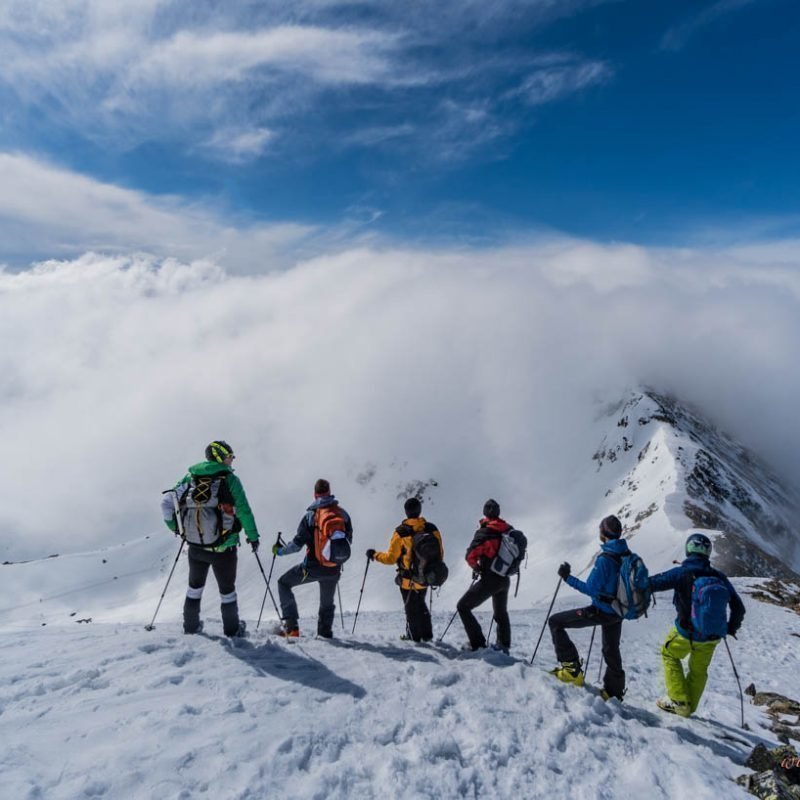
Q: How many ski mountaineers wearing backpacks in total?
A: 6